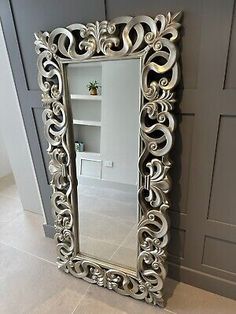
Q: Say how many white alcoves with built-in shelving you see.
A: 1